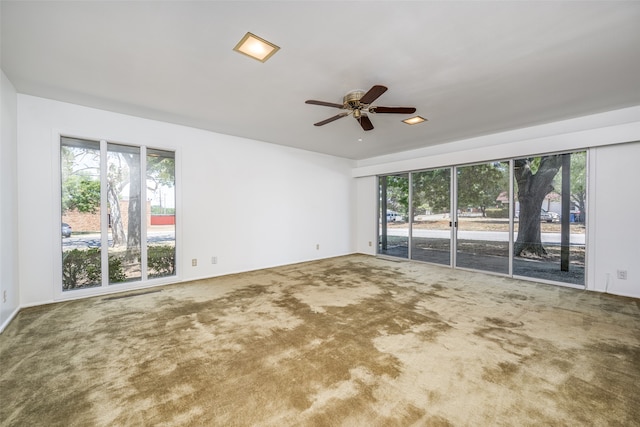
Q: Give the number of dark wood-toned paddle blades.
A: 5